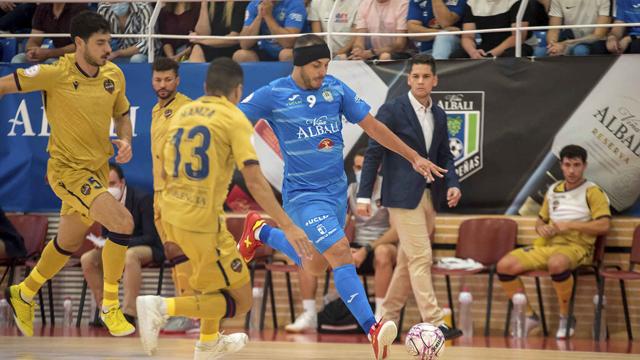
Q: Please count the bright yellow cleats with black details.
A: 2